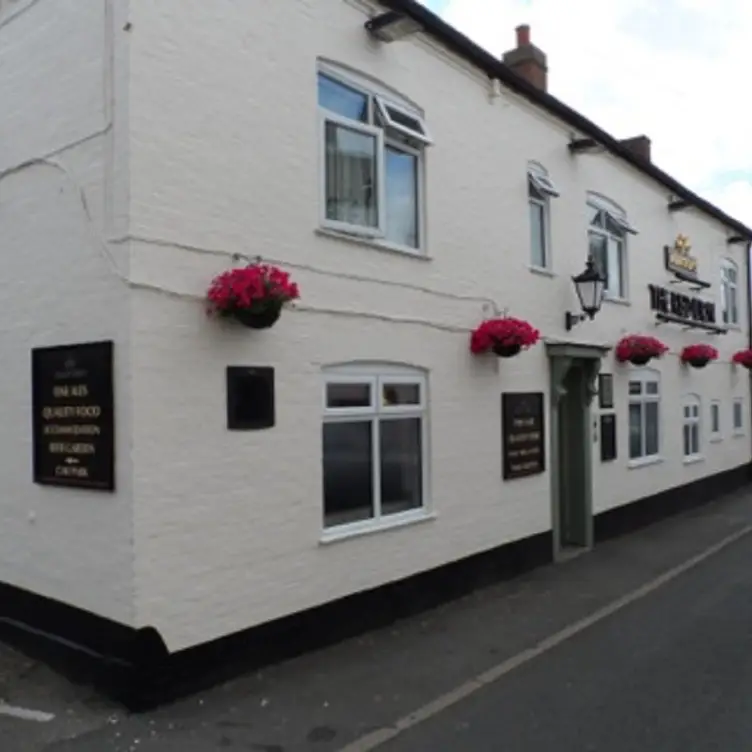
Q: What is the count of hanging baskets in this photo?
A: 5